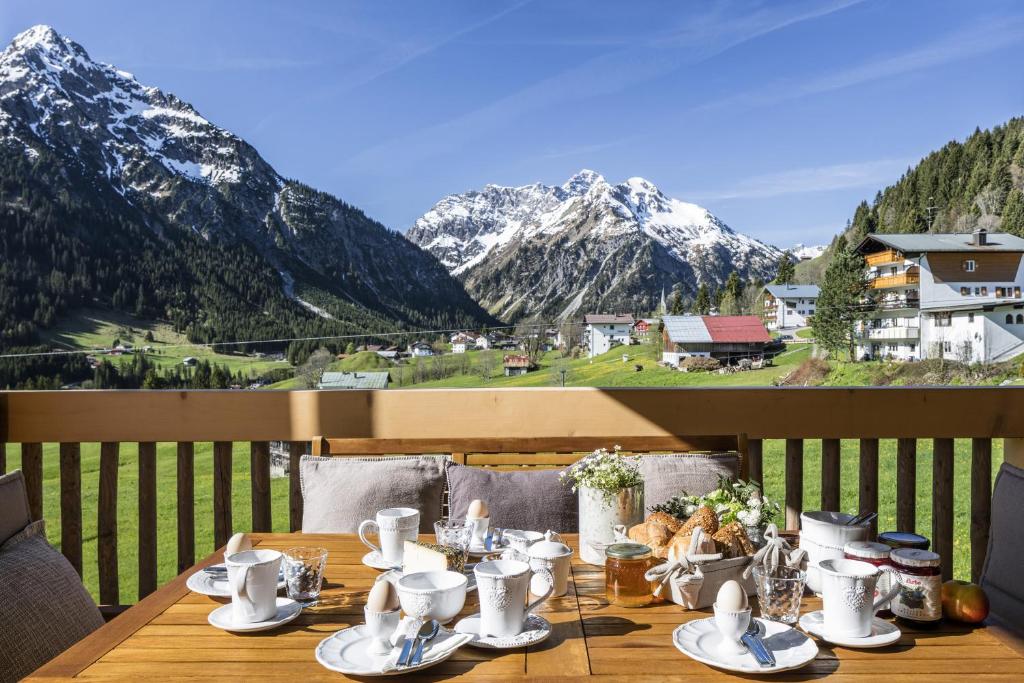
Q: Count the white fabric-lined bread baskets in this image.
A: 1